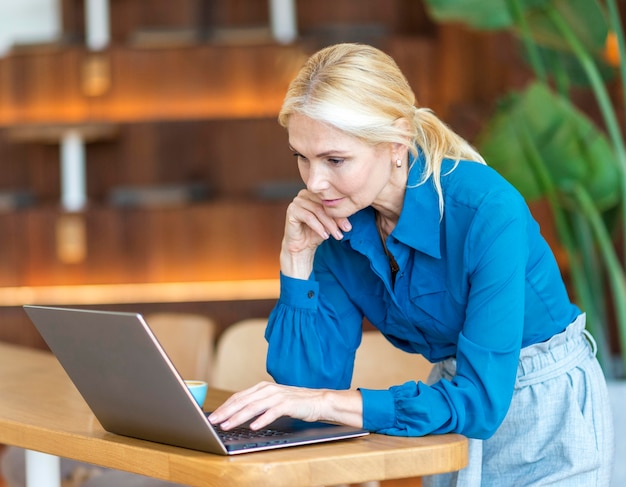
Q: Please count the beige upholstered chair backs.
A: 3